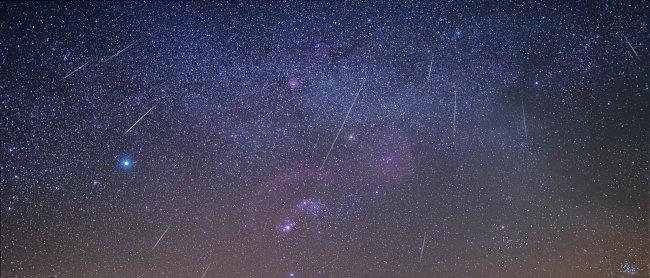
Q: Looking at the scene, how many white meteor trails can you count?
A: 11